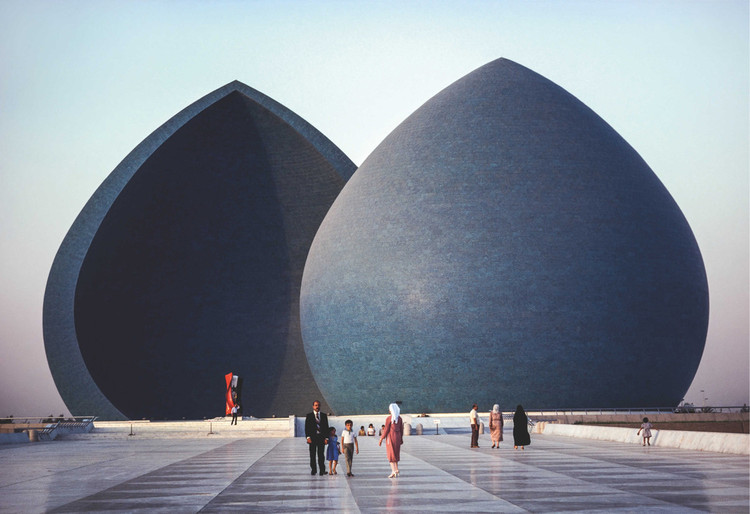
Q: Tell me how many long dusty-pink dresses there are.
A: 2